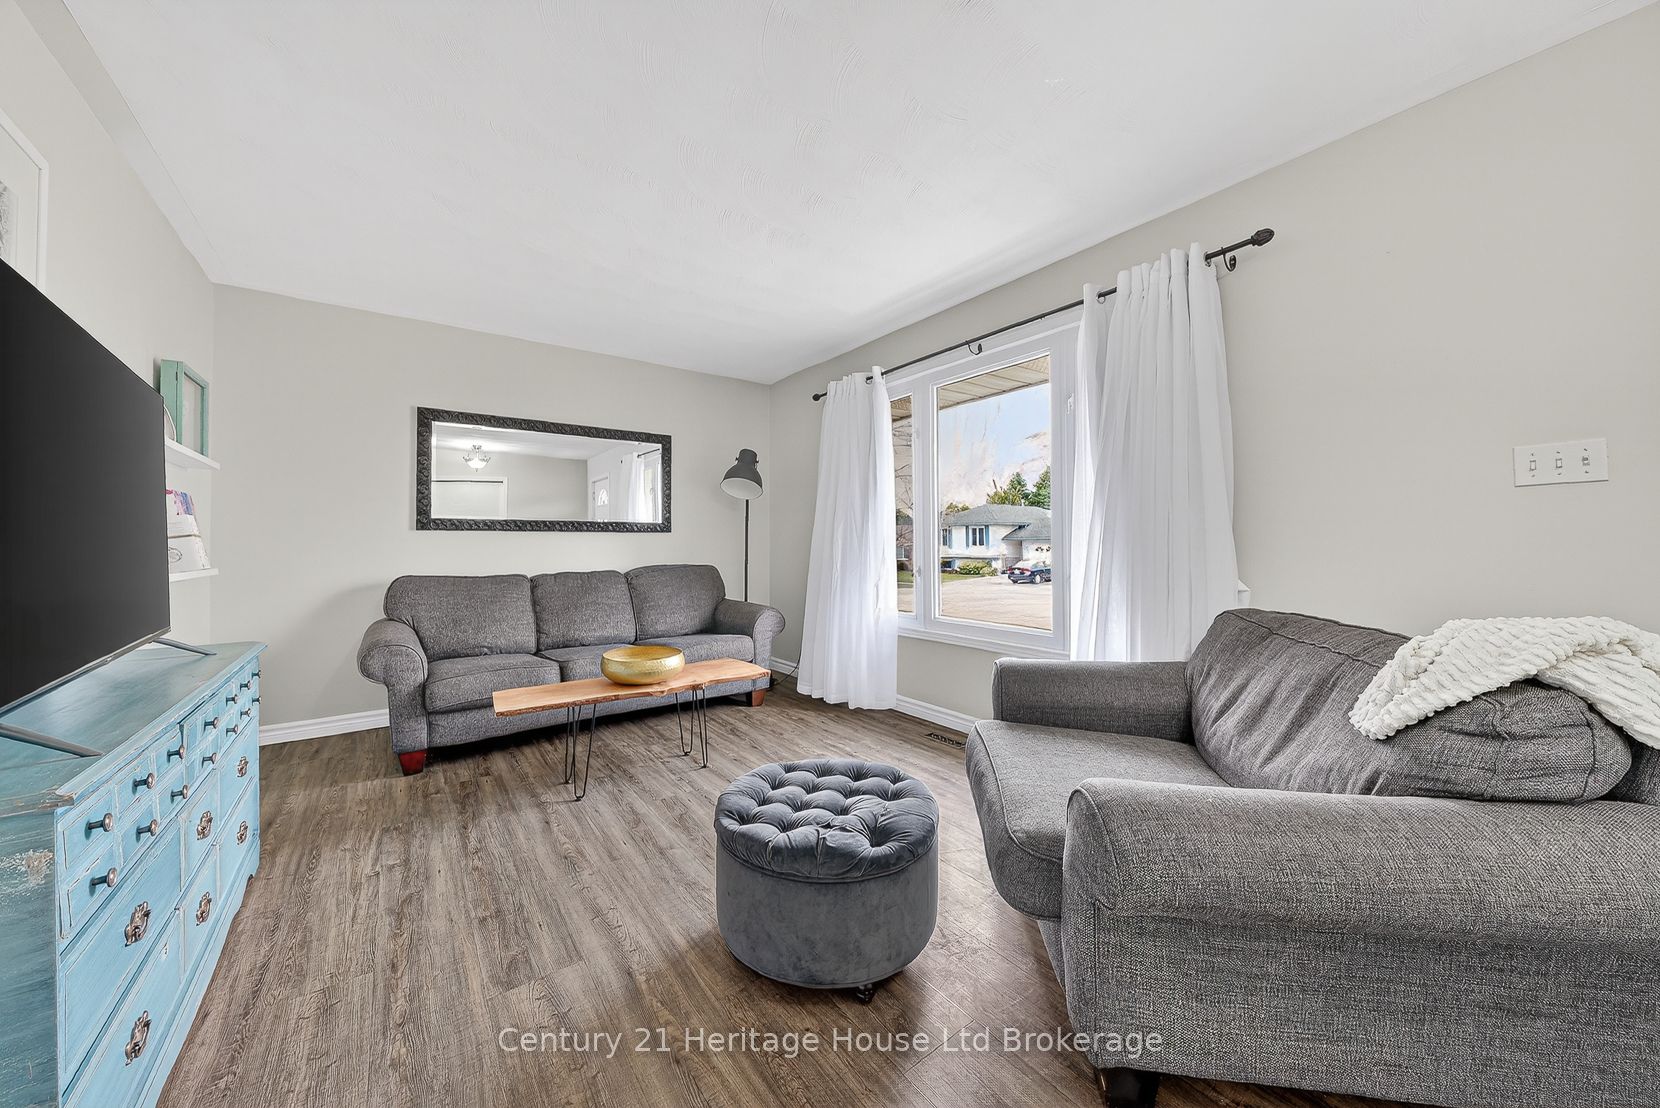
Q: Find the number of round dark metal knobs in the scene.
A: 14